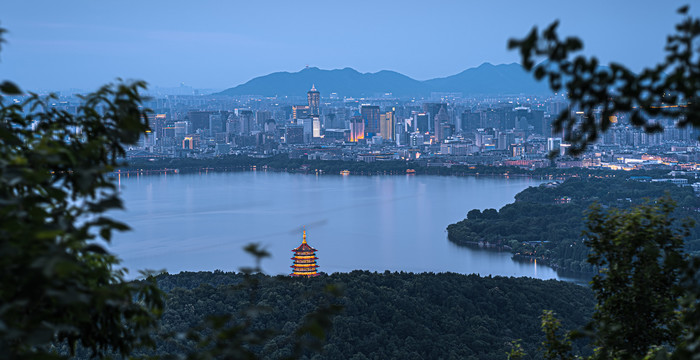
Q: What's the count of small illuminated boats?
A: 2